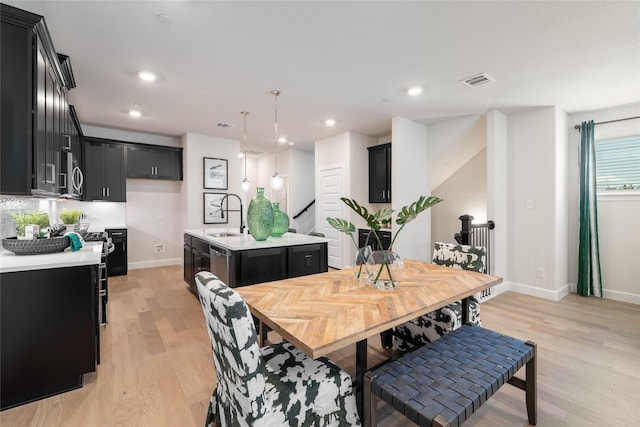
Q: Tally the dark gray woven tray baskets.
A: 1